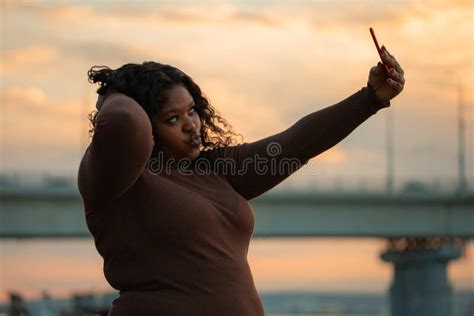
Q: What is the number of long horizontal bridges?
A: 1